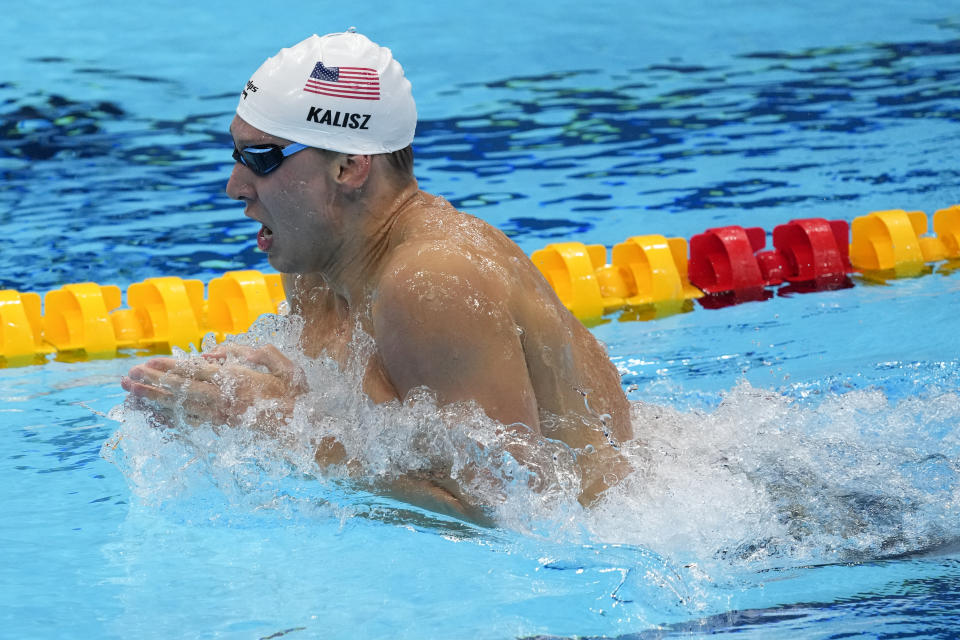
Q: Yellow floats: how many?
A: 8